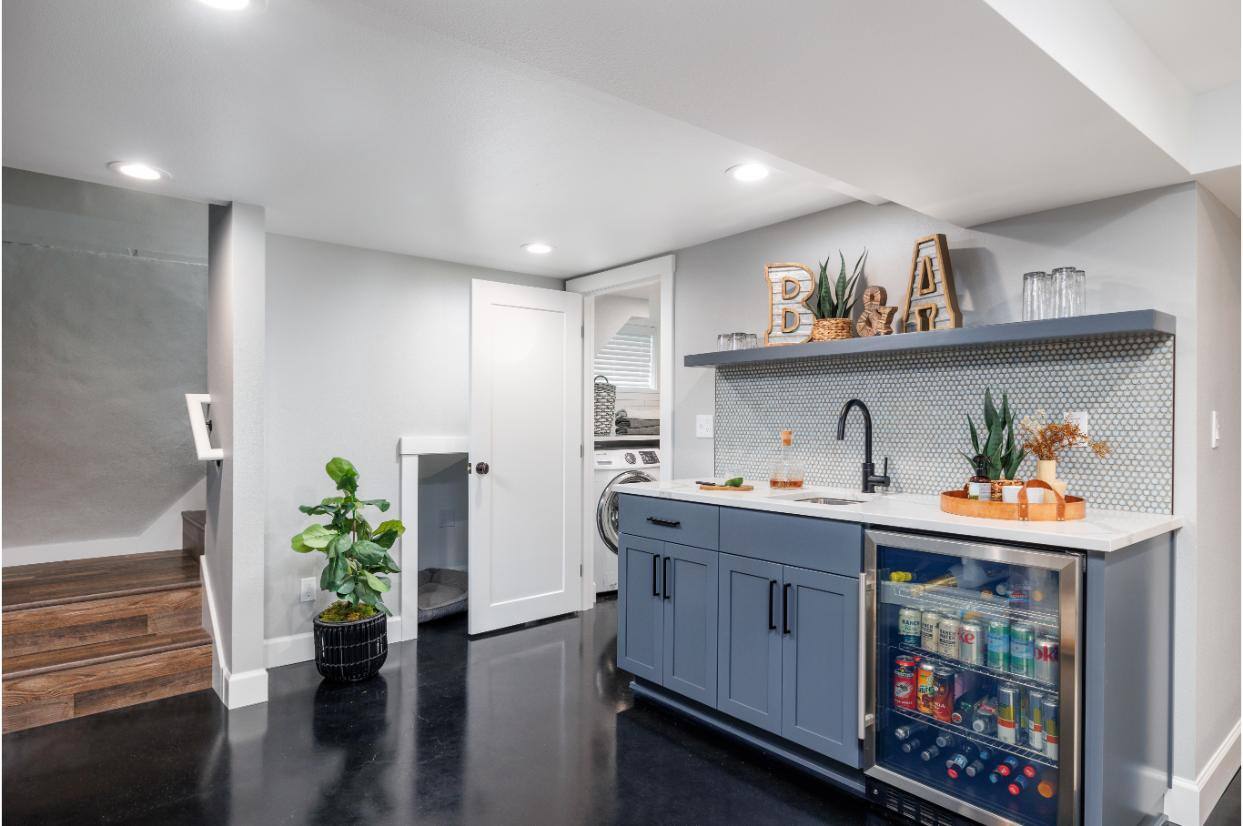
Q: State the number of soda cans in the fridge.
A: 13